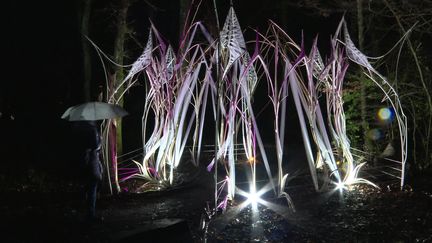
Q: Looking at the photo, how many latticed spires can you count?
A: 6